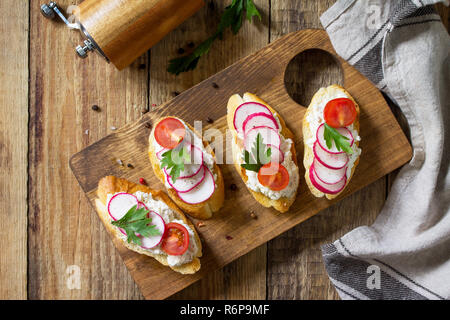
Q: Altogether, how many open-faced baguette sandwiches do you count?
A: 4